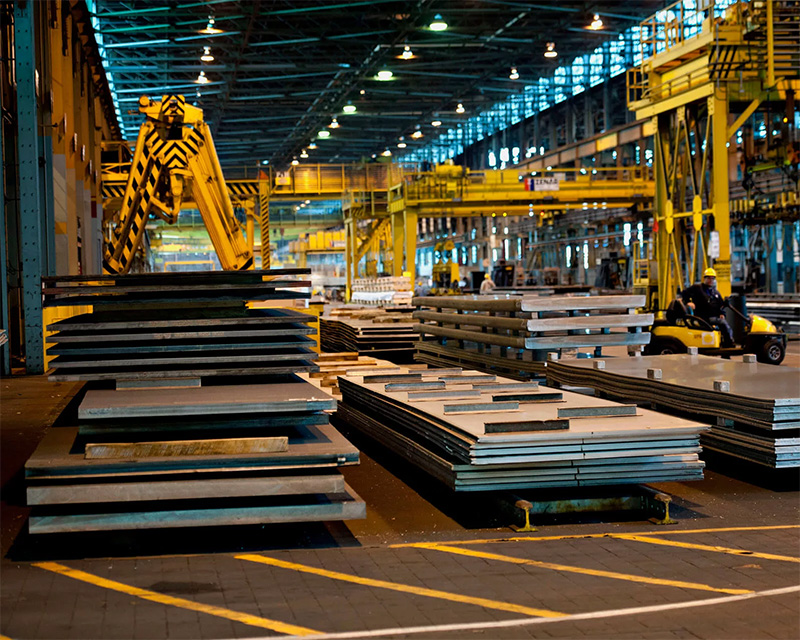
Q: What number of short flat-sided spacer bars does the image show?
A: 11